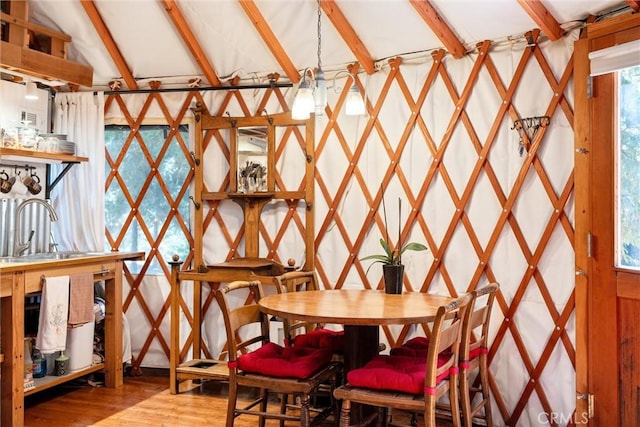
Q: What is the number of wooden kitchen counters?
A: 1